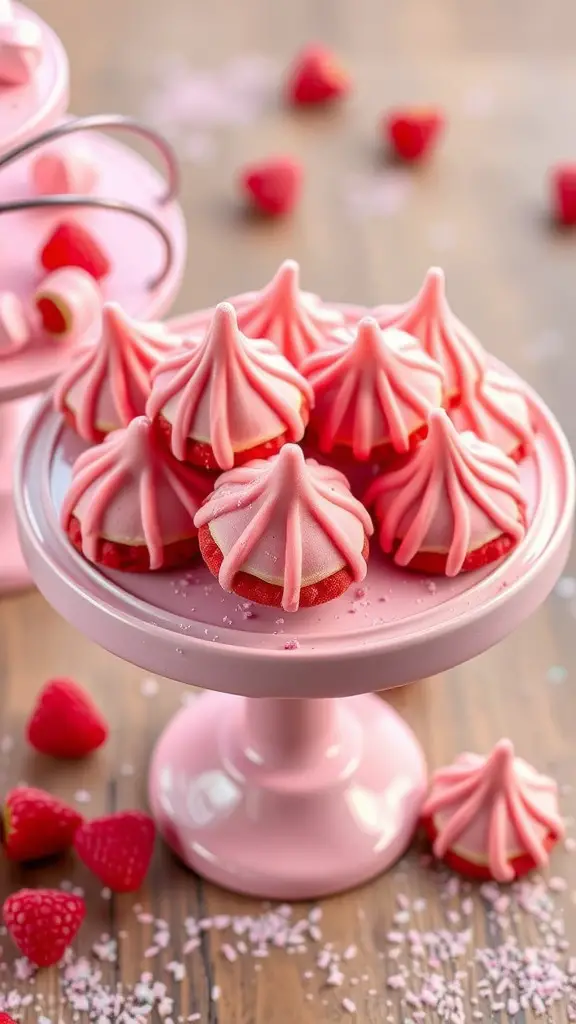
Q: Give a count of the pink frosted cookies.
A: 10